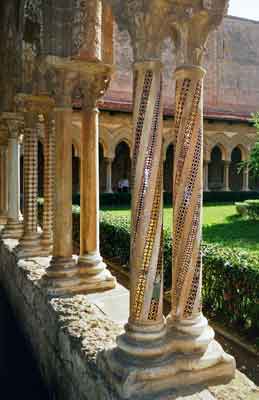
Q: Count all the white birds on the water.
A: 0